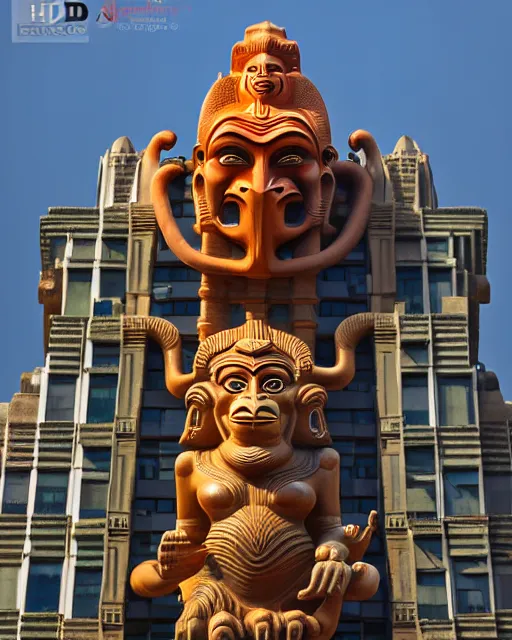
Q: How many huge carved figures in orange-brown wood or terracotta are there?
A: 2